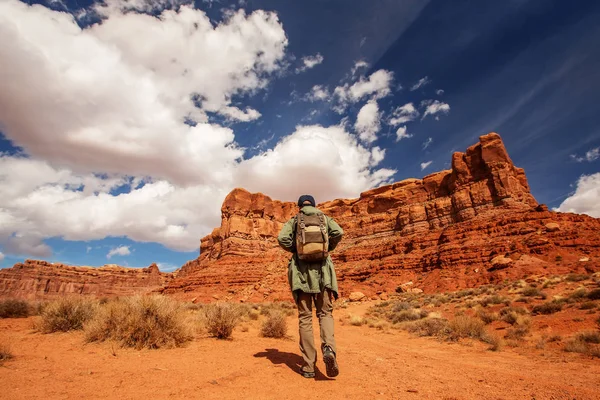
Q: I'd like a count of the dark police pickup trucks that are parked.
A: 0